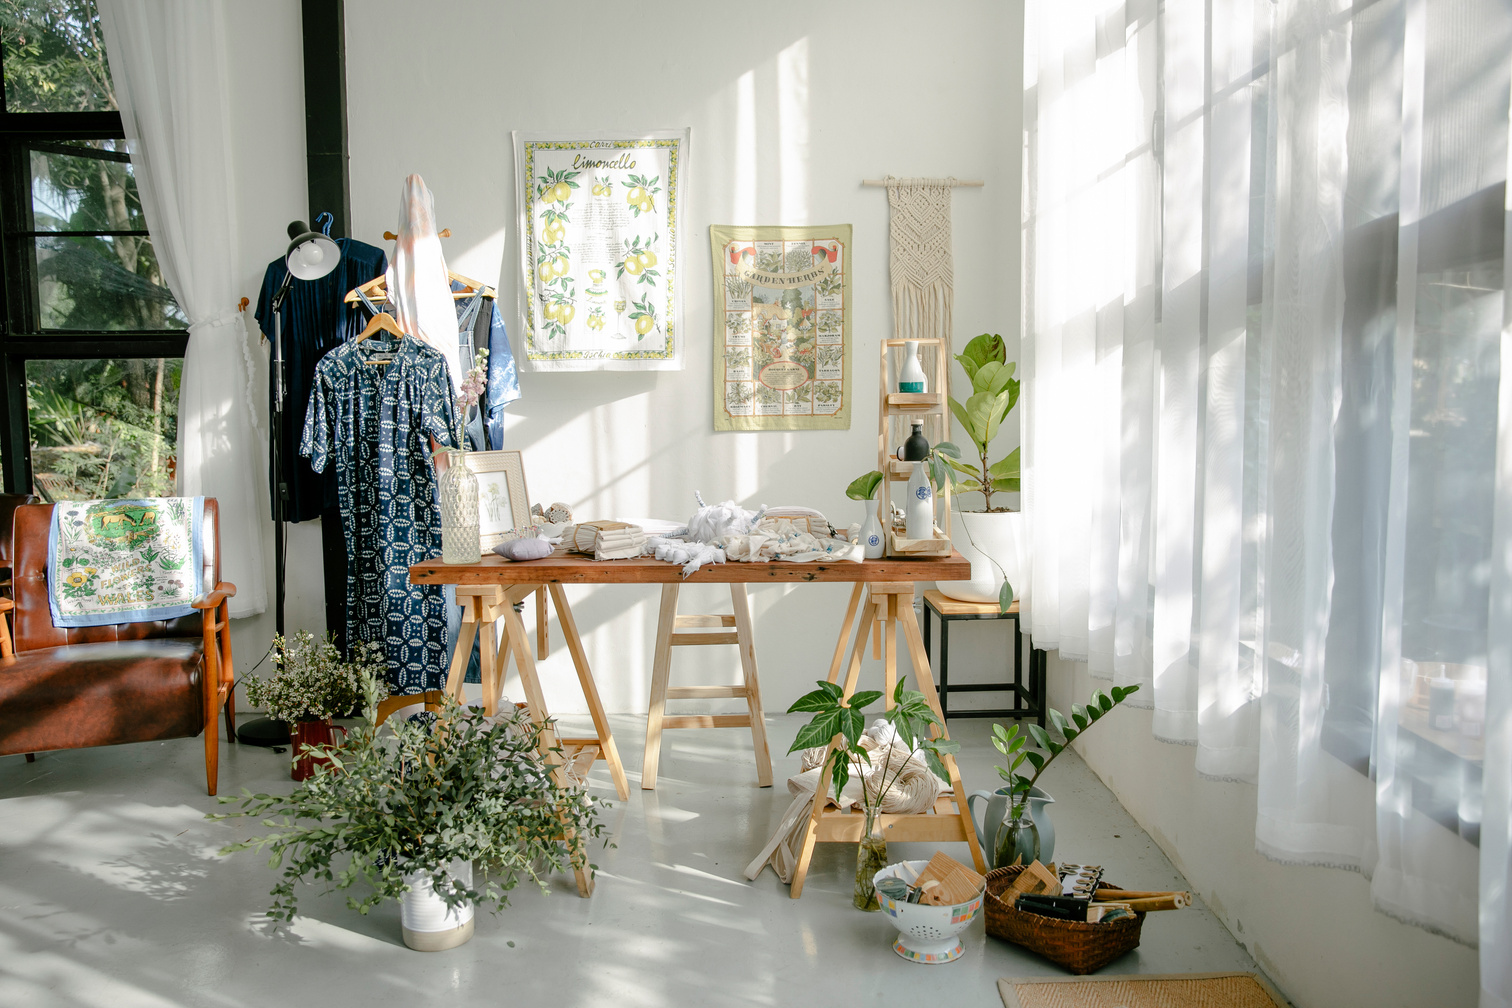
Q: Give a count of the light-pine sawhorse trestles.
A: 2